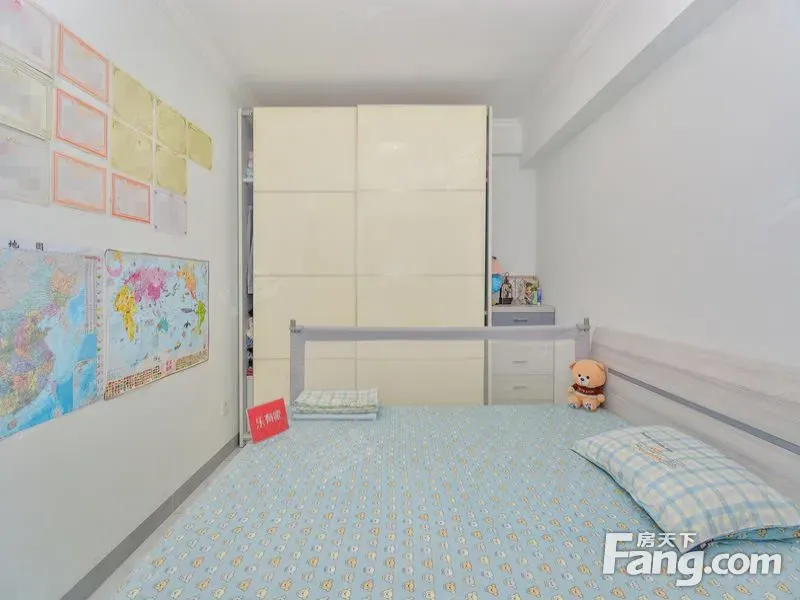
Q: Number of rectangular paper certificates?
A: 13